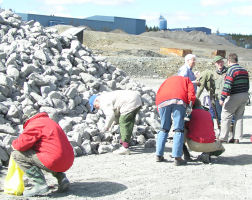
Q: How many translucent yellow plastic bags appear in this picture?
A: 1